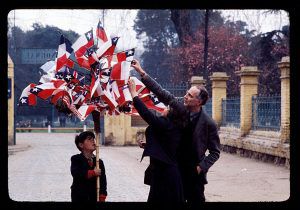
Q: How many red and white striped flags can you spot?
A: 1